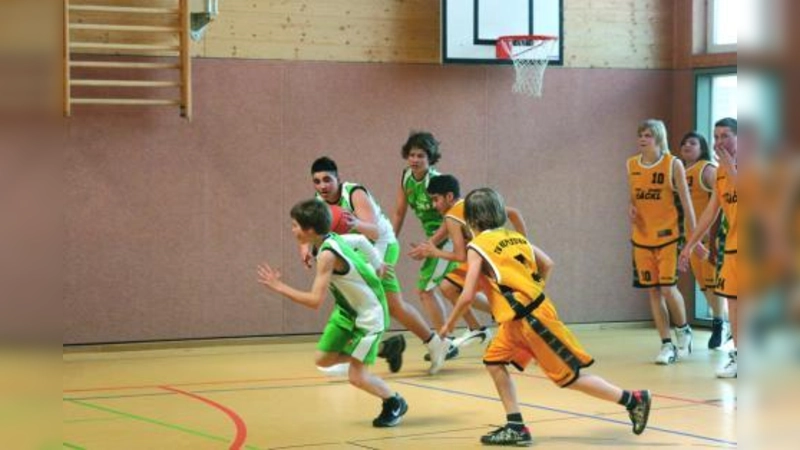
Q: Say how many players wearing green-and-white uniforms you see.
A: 3